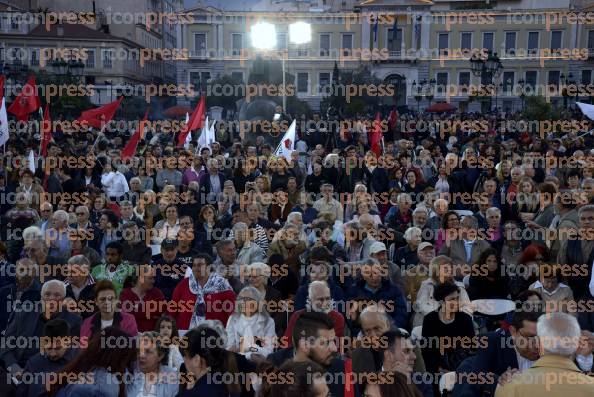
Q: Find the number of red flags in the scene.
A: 8